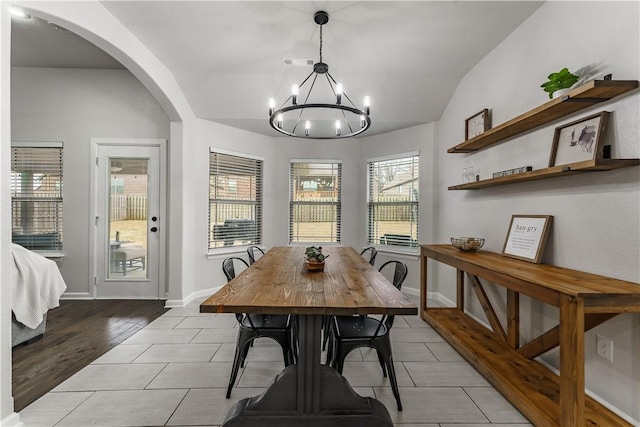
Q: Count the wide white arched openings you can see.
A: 1